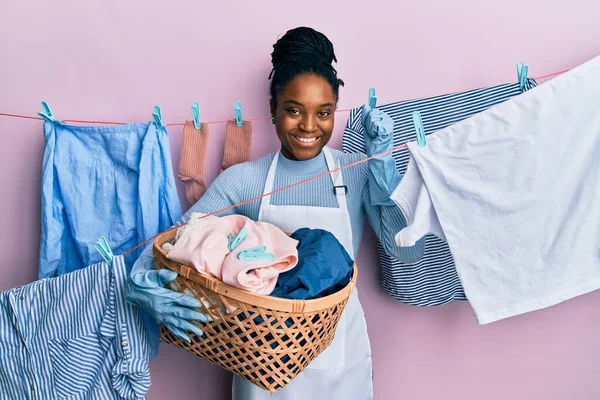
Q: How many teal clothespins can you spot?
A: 10